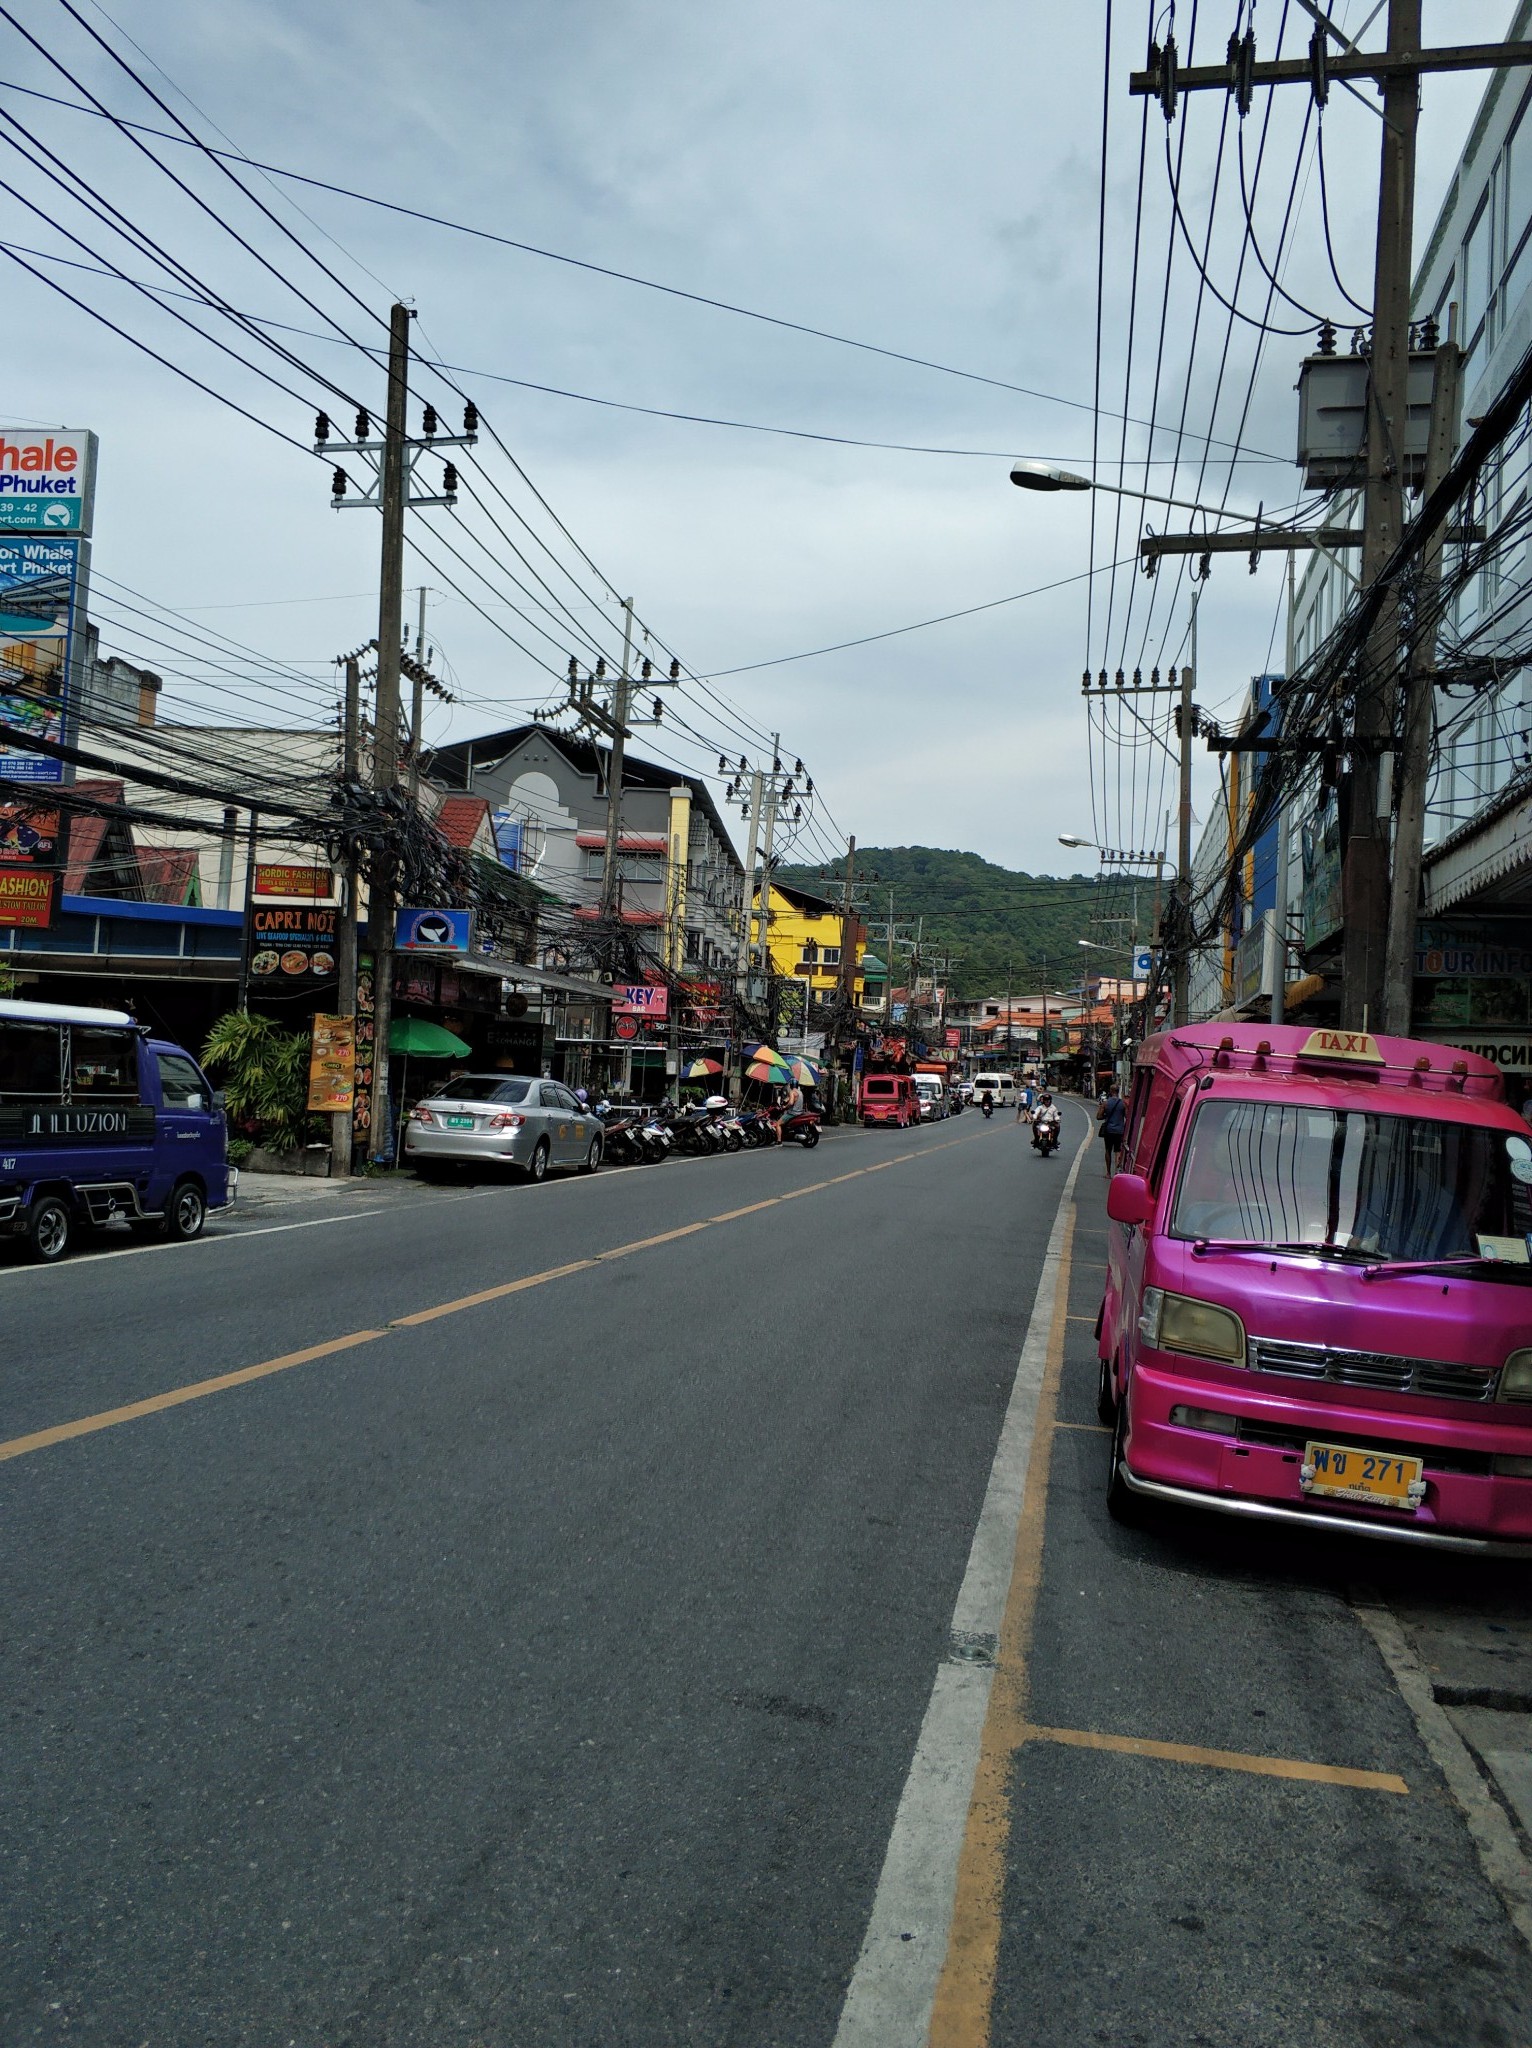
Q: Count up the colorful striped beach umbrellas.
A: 4